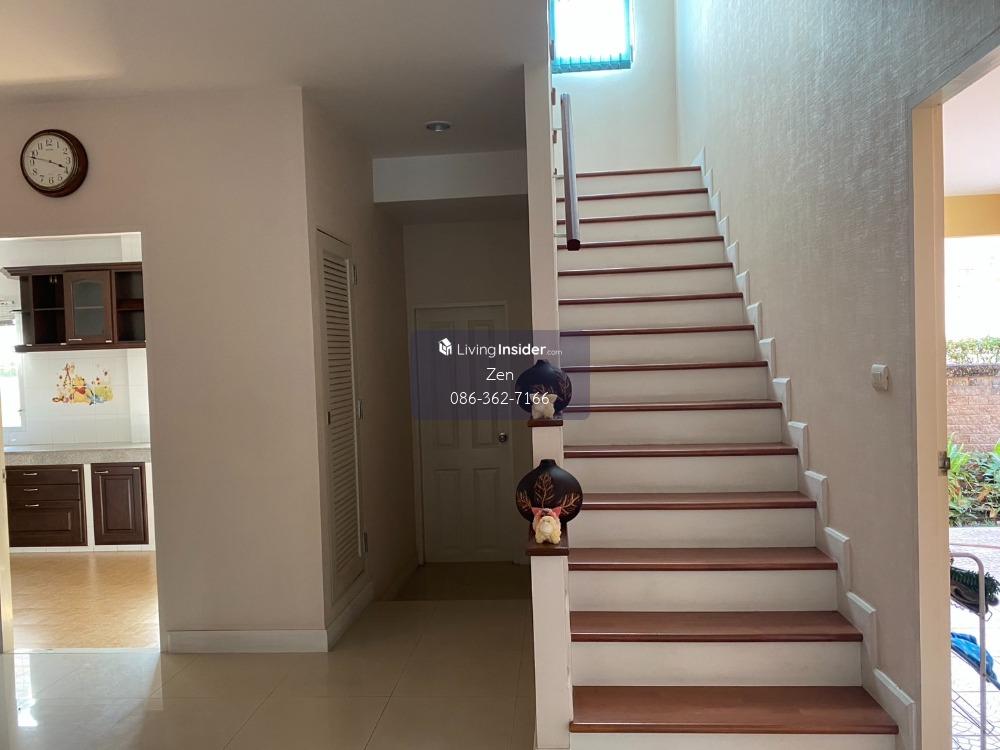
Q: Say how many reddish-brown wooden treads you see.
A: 14